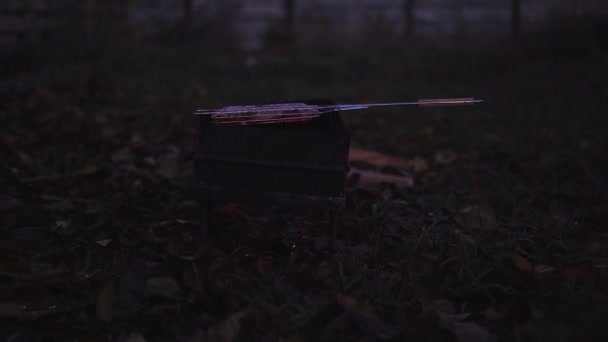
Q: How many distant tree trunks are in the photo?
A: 4